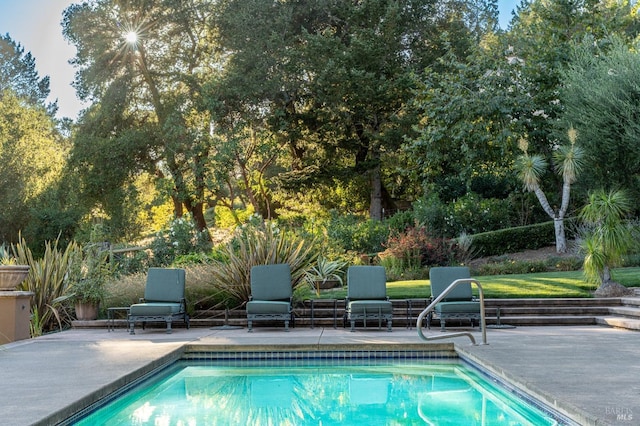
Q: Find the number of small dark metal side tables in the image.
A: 3